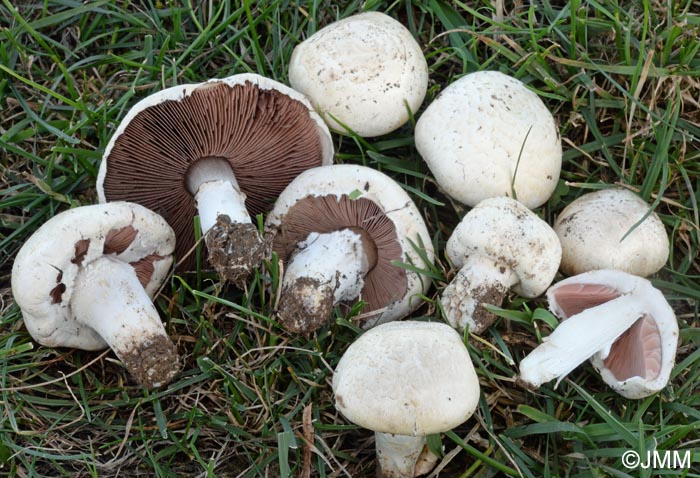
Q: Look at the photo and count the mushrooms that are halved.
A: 1